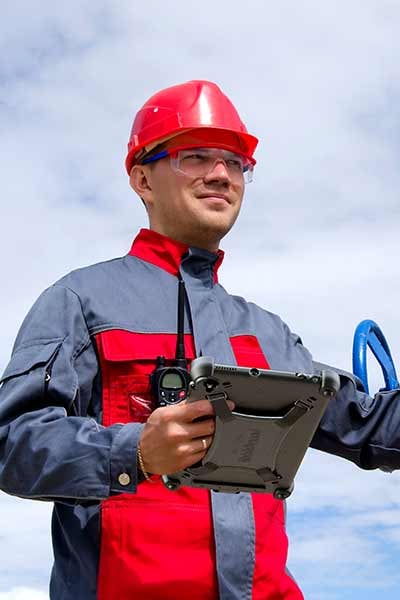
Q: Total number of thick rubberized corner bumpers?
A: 4